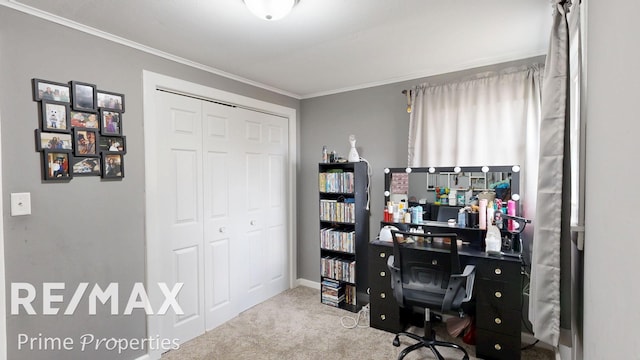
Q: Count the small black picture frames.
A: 12